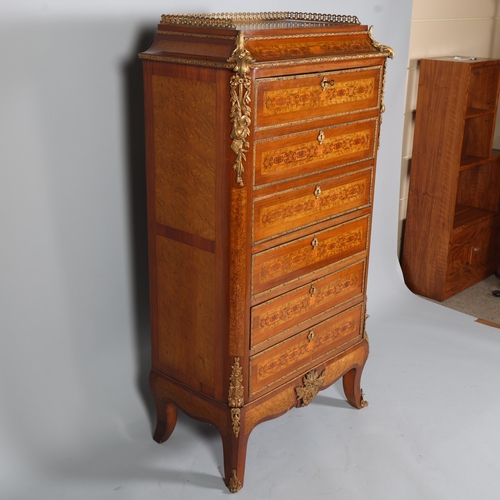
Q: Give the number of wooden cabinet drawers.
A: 6